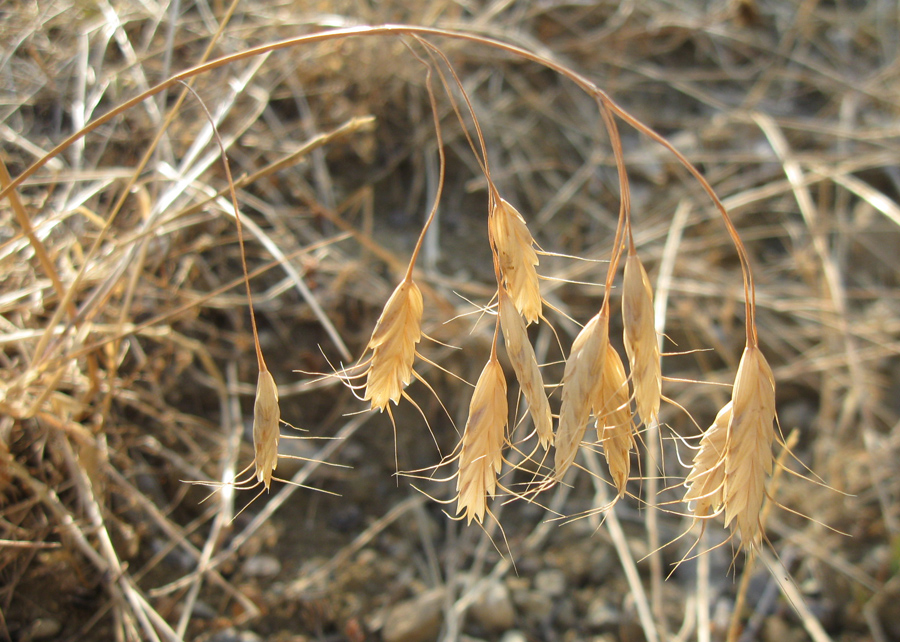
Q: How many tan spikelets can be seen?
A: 10